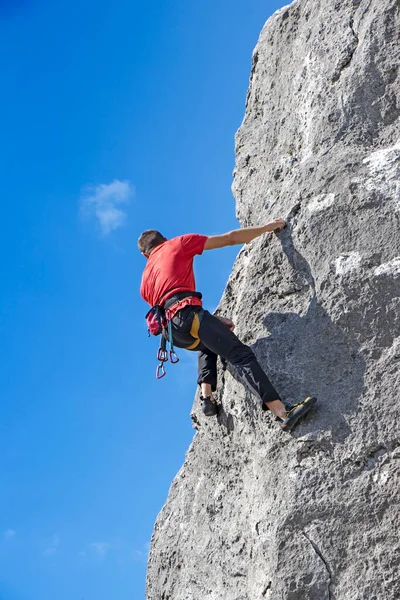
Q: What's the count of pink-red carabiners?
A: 3